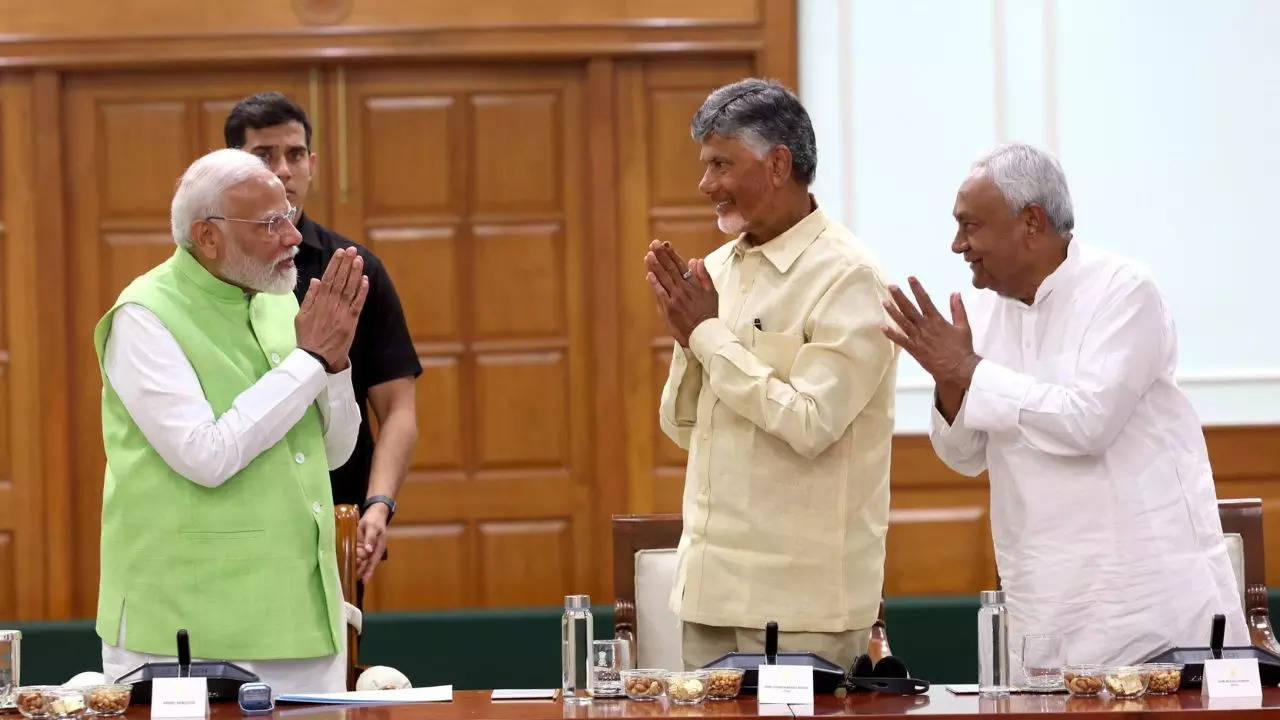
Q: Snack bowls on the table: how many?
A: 9